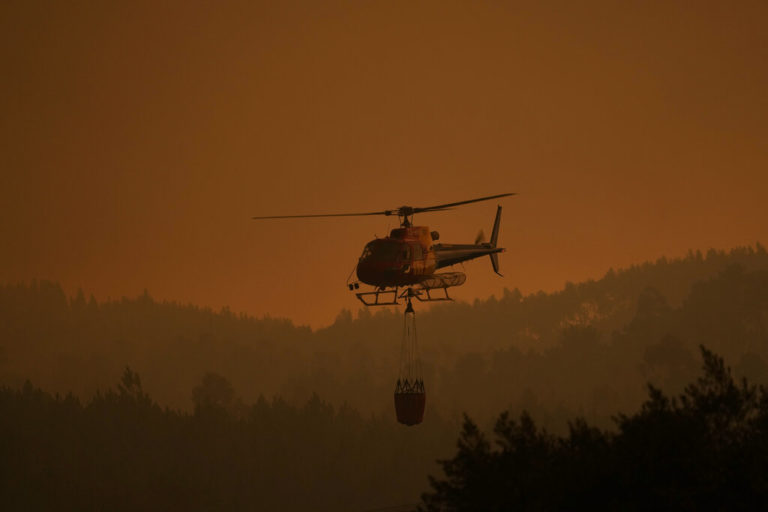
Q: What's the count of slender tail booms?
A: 1